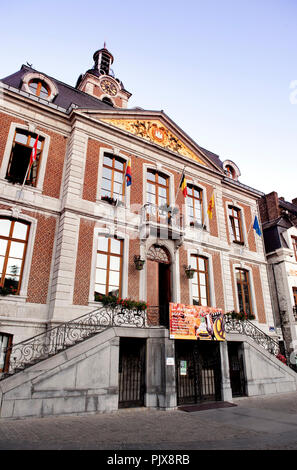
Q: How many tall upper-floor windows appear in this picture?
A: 5